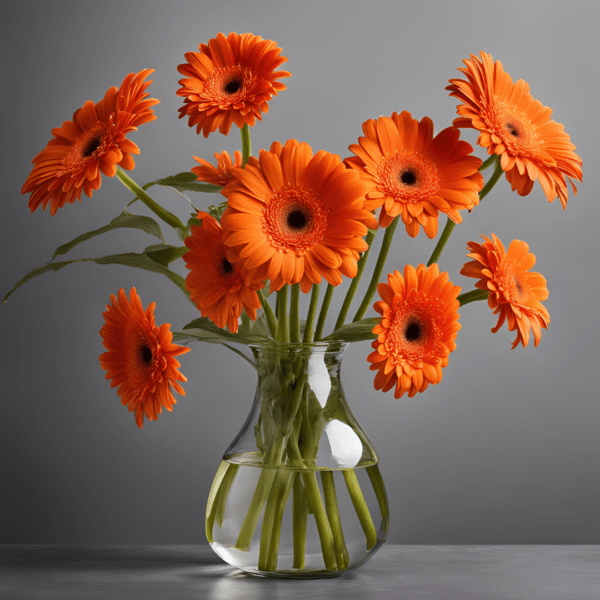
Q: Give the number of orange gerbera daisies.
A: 10